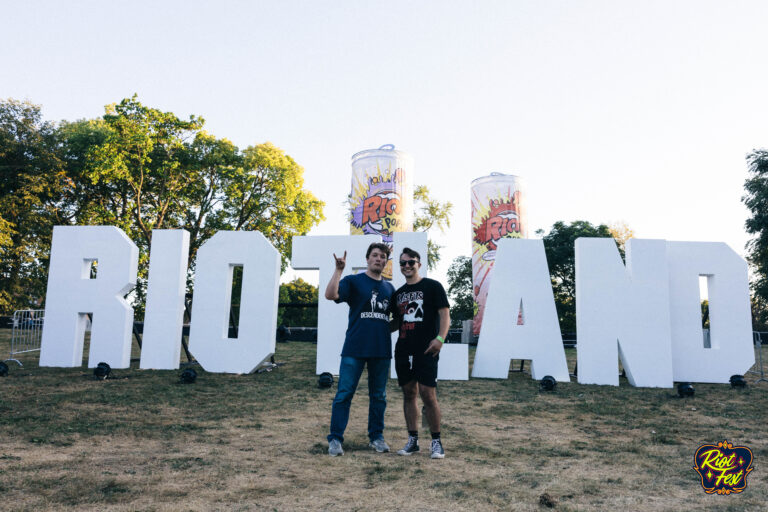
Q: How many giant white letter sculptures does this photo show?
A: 8